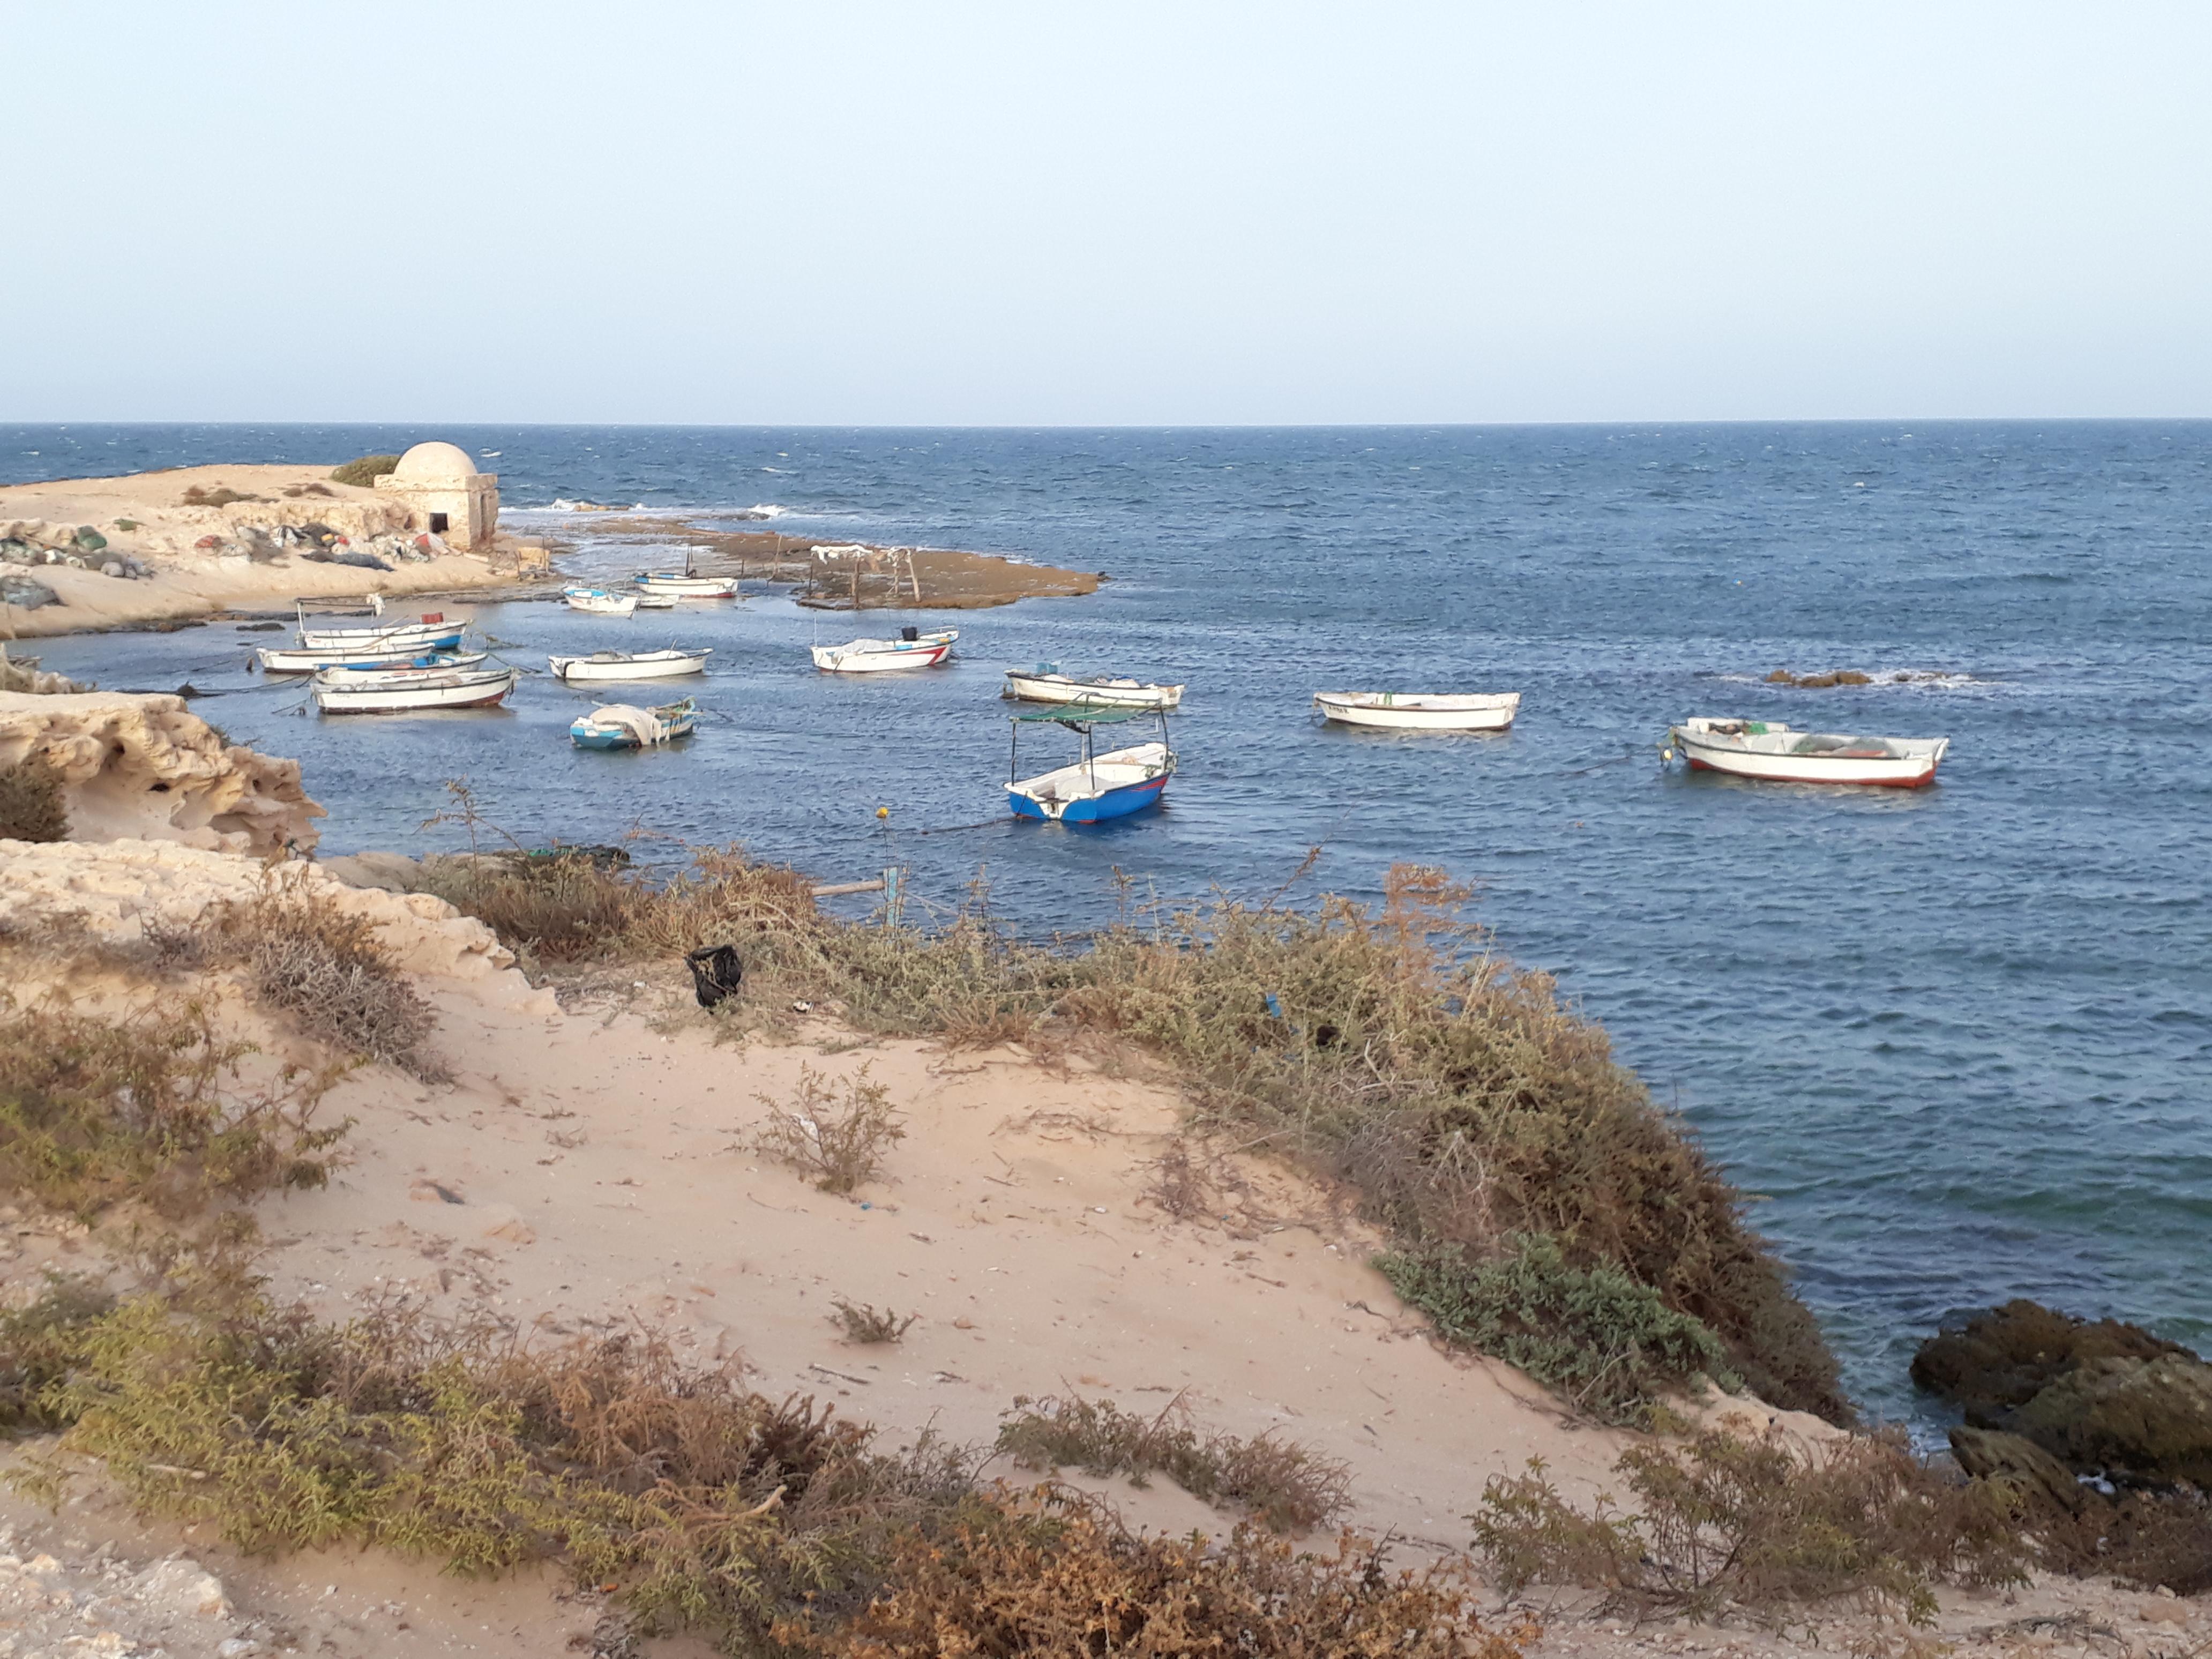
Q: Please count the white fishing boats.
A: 12